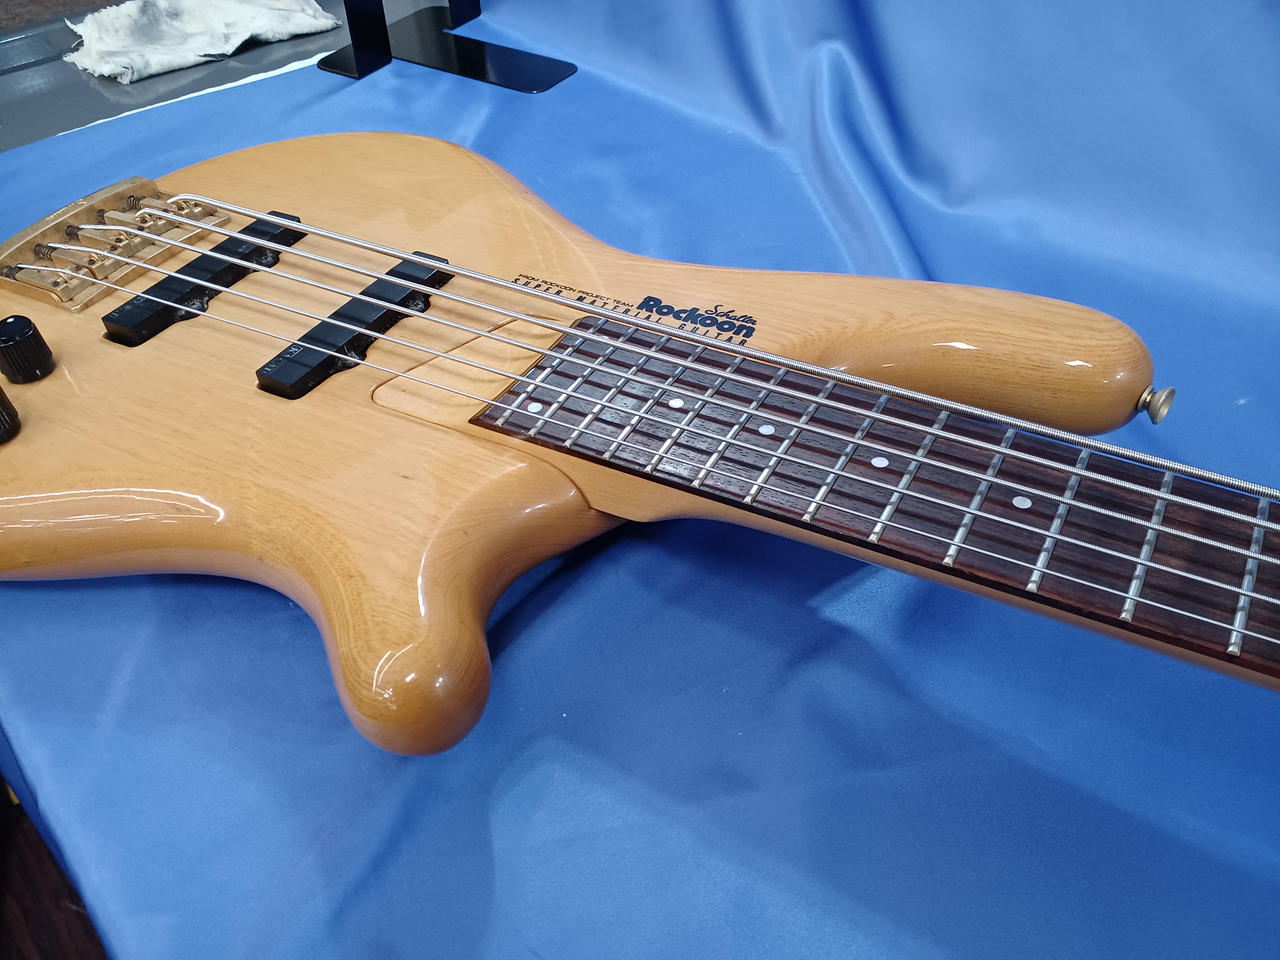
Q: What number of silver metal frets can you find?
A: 13